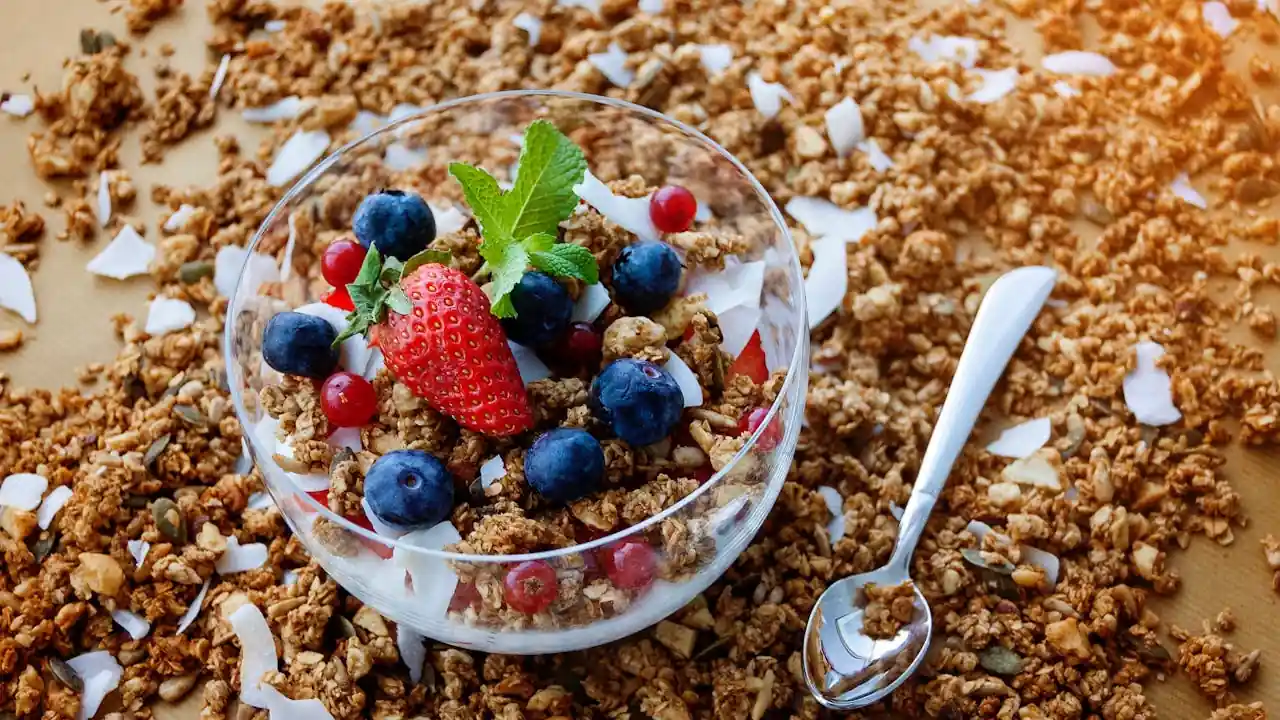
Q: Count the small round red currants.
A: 7